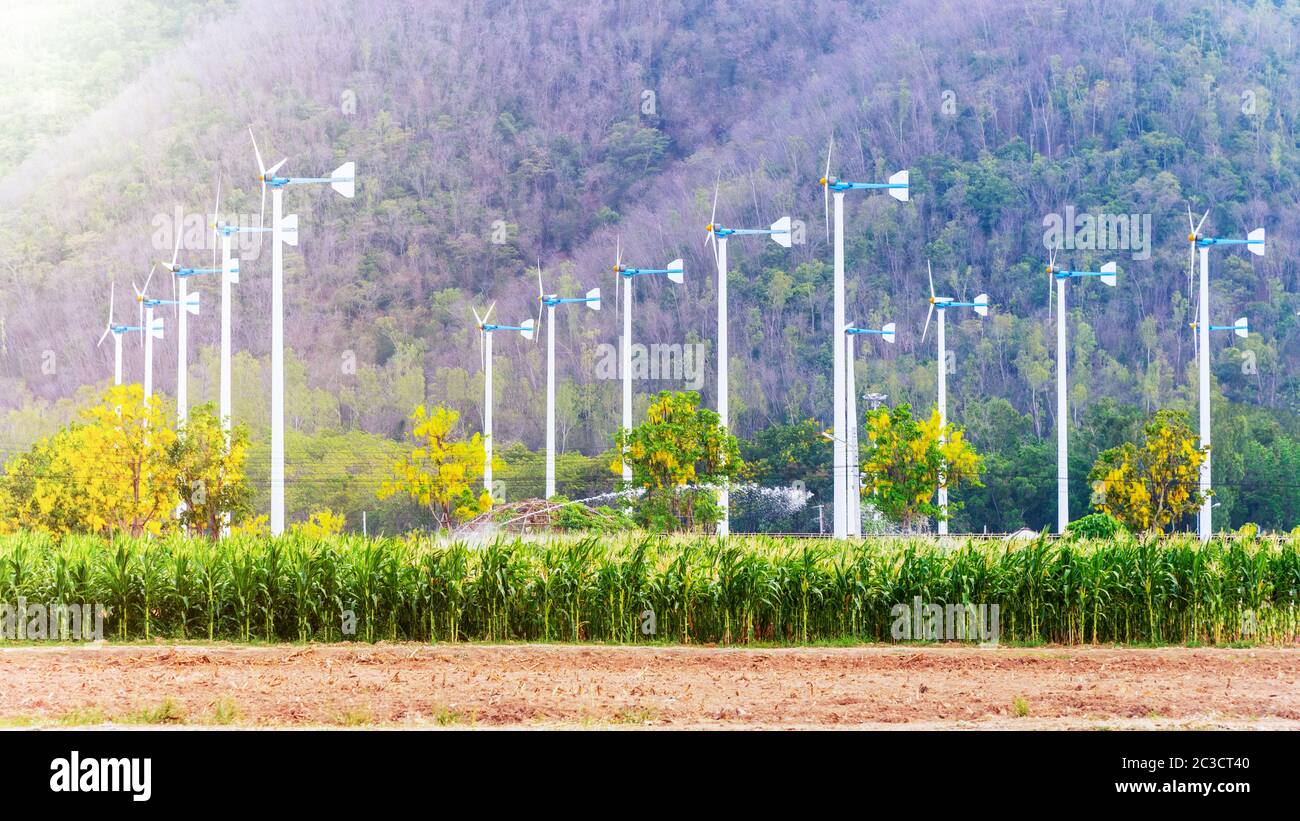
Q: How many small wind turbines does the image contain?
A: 15